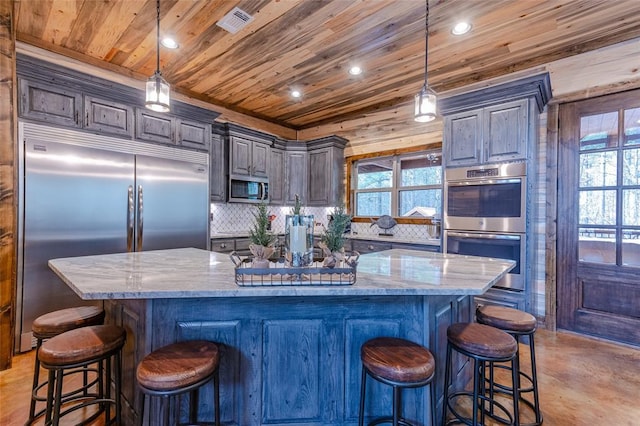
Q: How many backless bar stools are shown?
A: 6